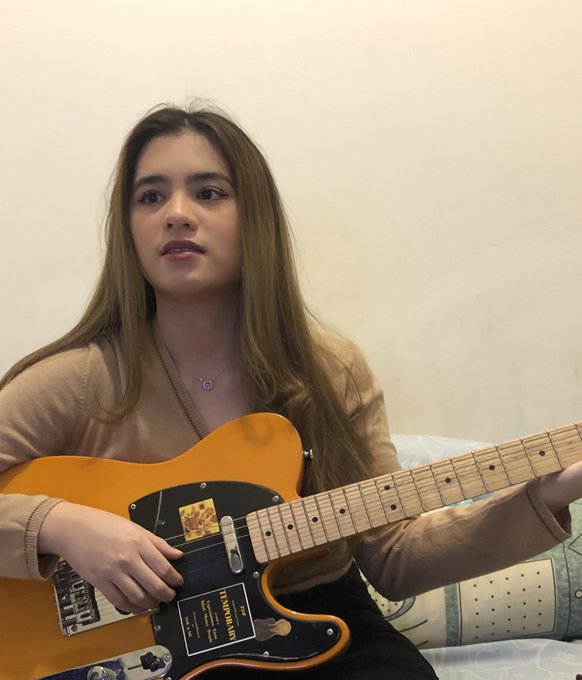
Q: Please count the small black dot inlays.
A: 9